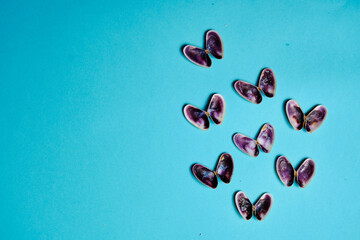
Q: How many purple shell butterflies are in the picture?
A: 8